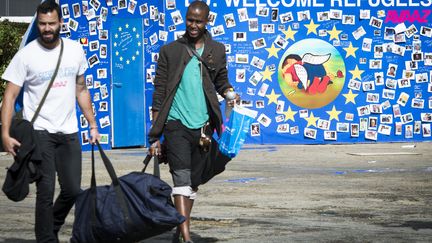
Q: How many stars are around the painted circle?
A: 12